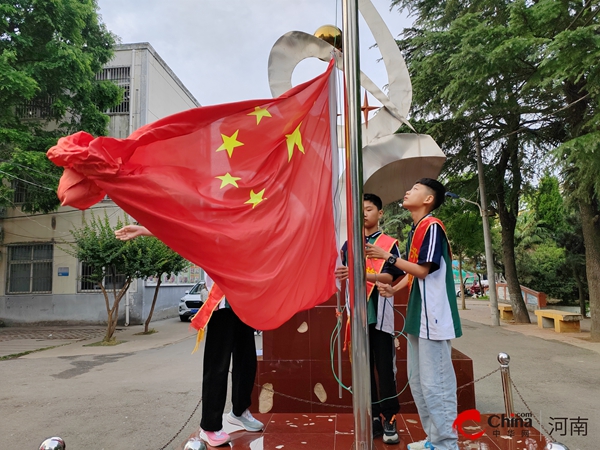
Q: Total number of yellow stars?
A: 5